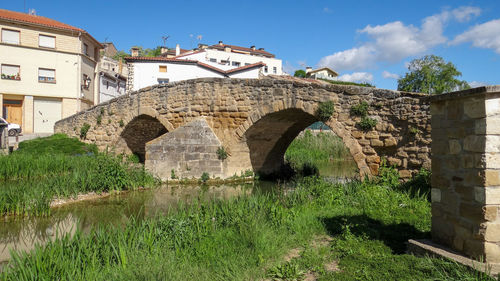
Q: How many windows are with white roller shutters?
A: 4